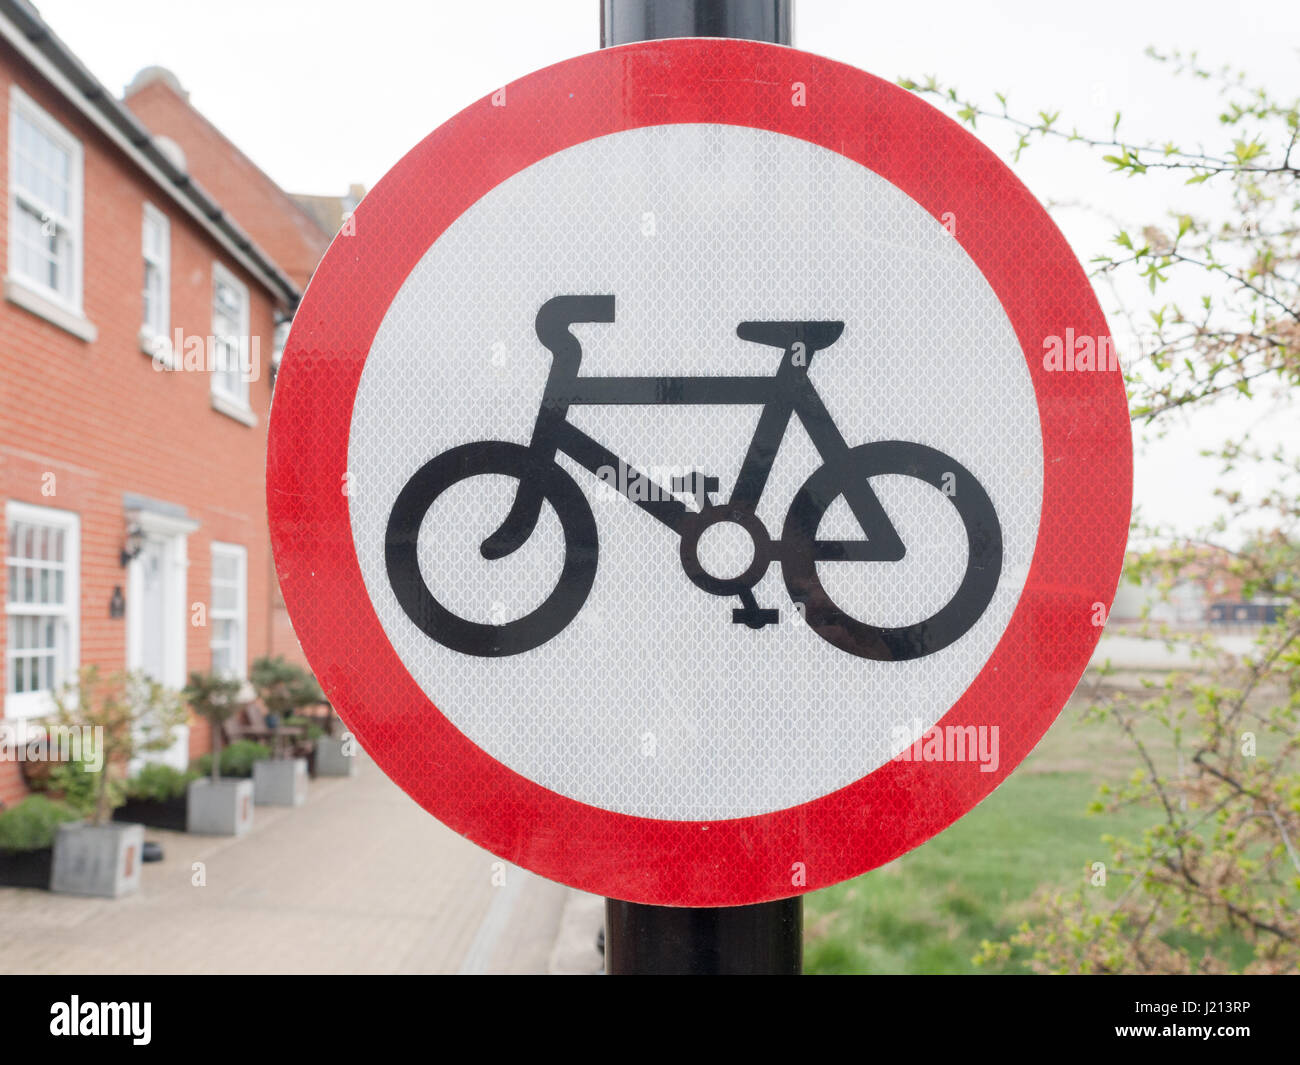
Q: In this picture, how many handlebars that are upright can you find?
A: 1